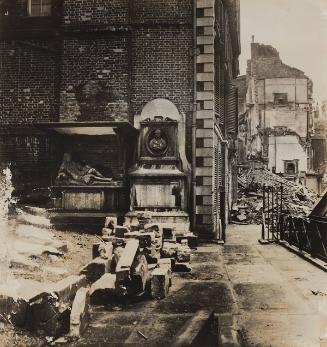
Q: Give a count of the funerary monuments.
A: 2